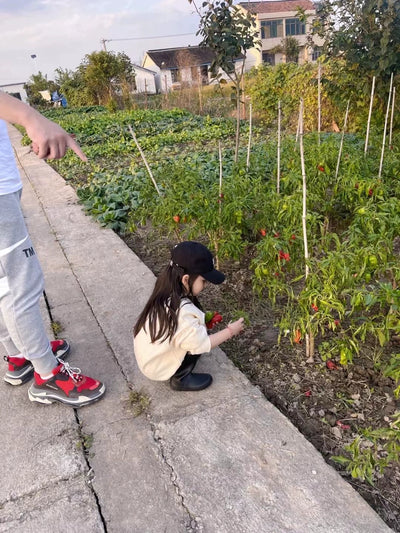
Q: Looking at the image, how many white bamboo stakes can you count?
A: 11